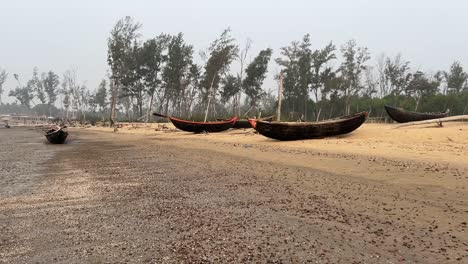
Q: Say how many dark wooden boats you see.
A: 5